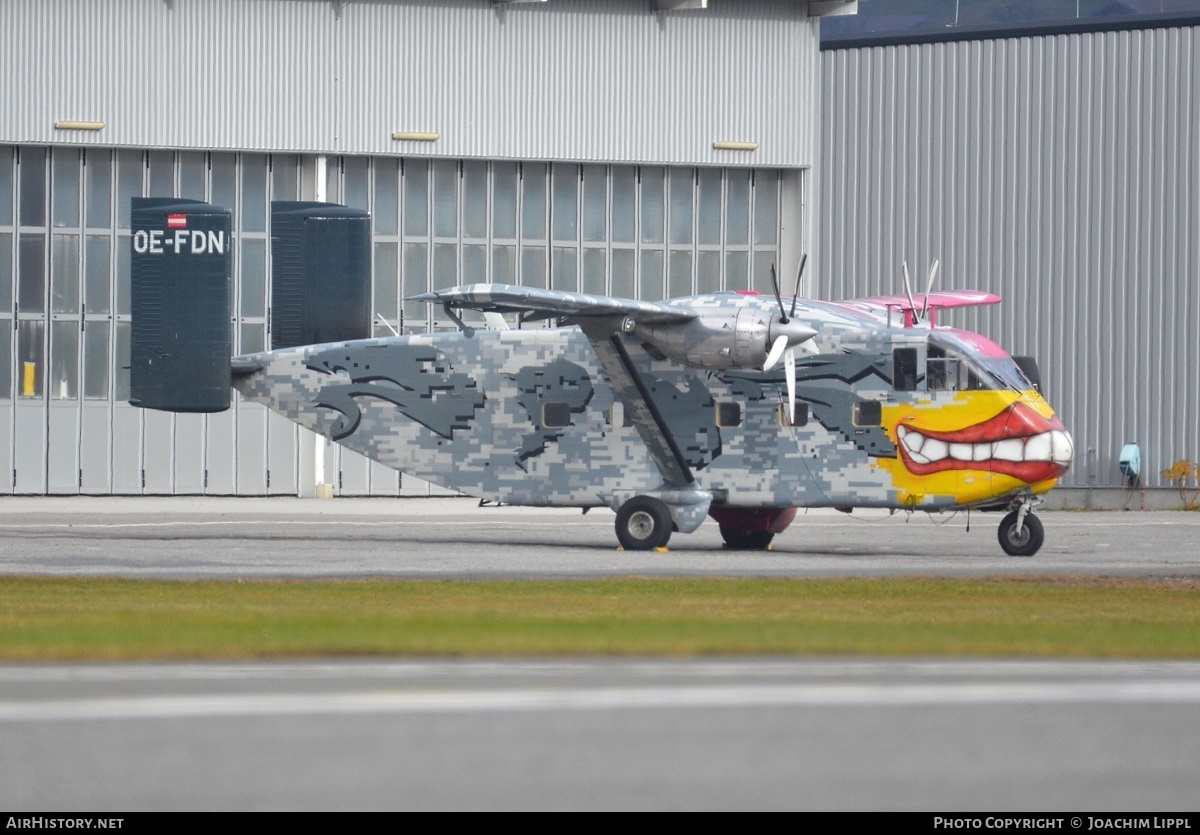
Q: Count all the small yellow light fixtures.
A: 3